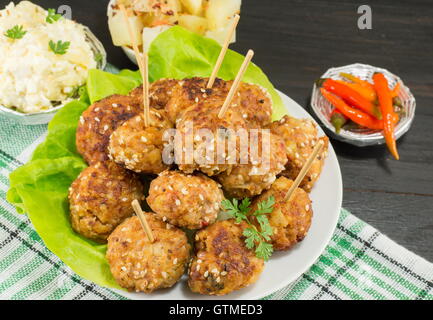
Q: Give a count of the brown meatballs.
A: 13